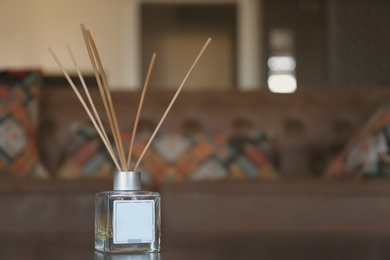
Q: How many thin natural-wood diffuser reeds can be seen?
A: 6